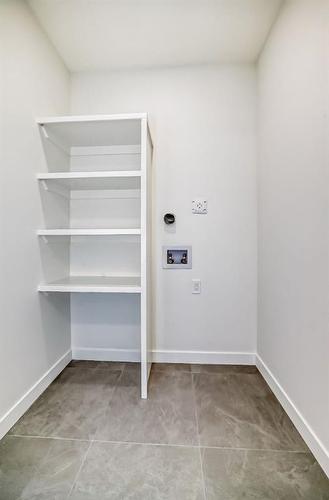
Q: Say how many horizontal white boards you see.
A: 4